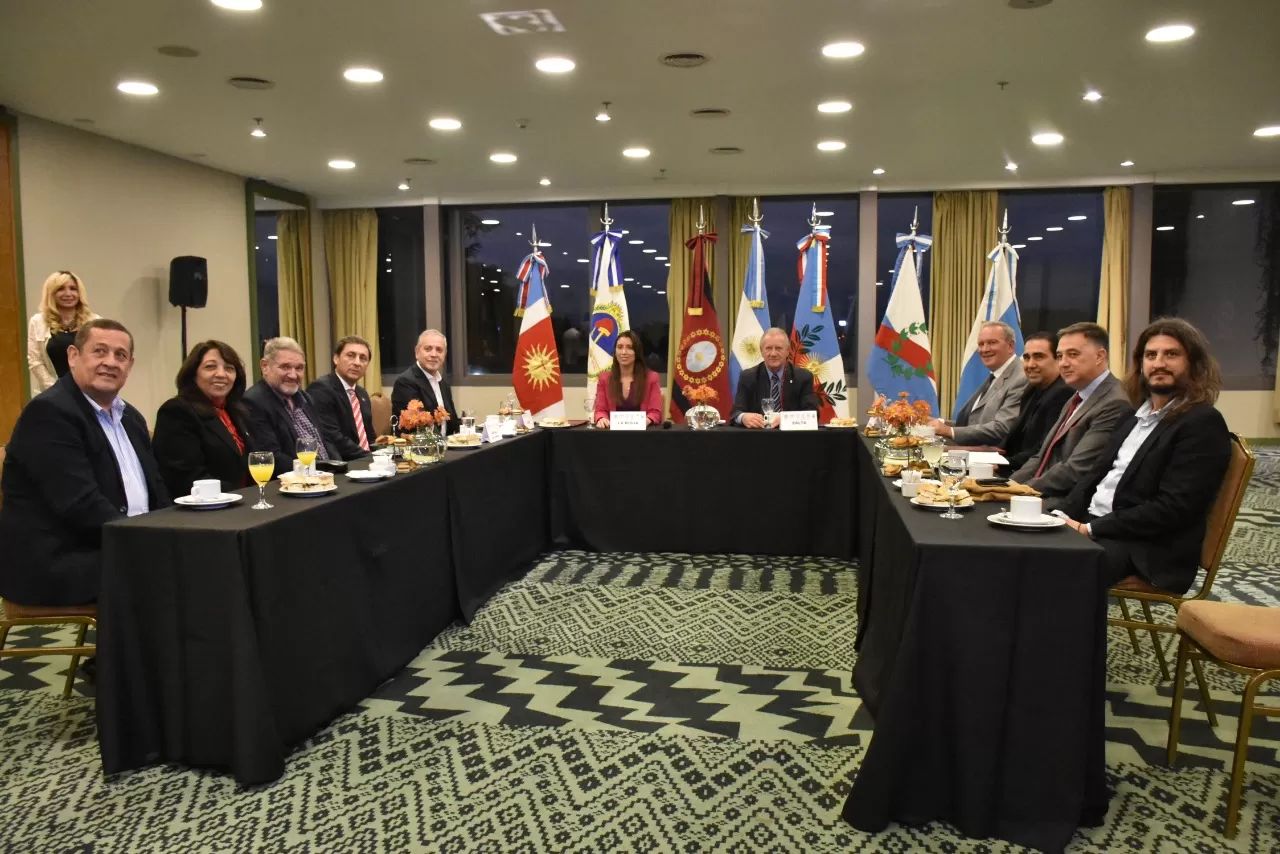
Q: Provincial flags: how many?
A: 6